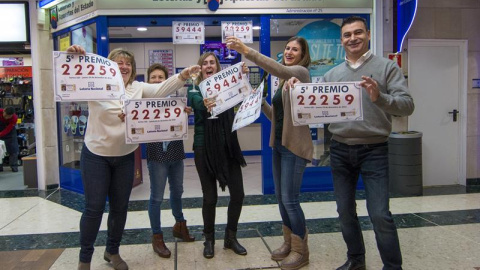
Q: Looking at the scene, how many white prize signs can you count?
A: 7